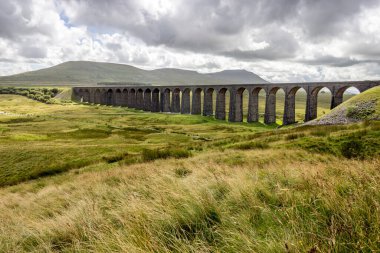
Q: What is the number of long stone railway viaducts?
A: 1